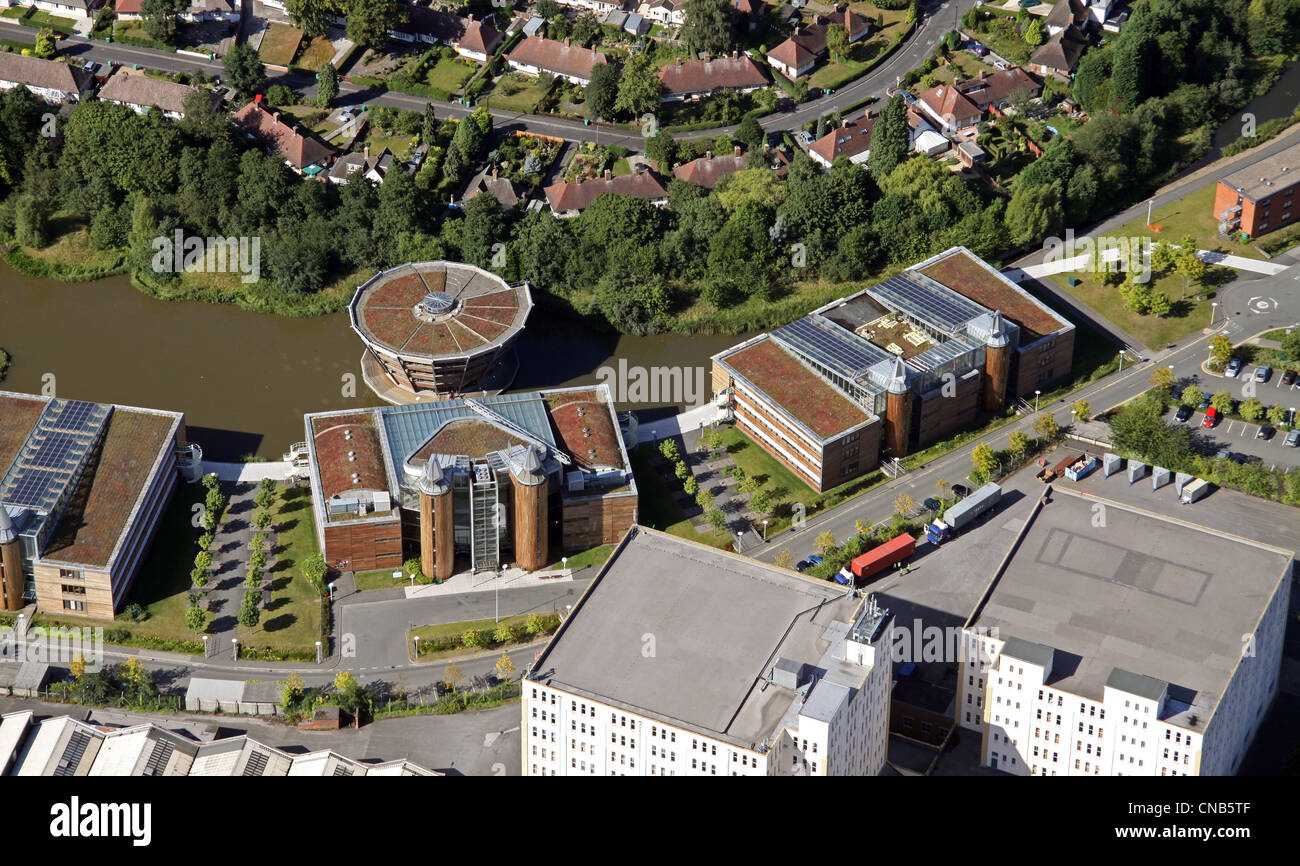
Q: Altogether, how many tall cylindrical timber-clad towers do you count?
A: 5